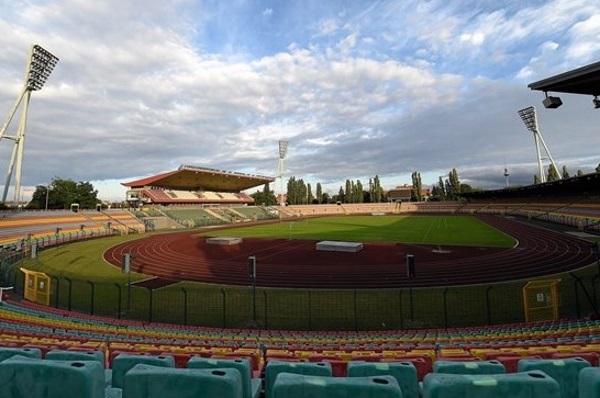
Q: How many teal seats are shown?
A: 13